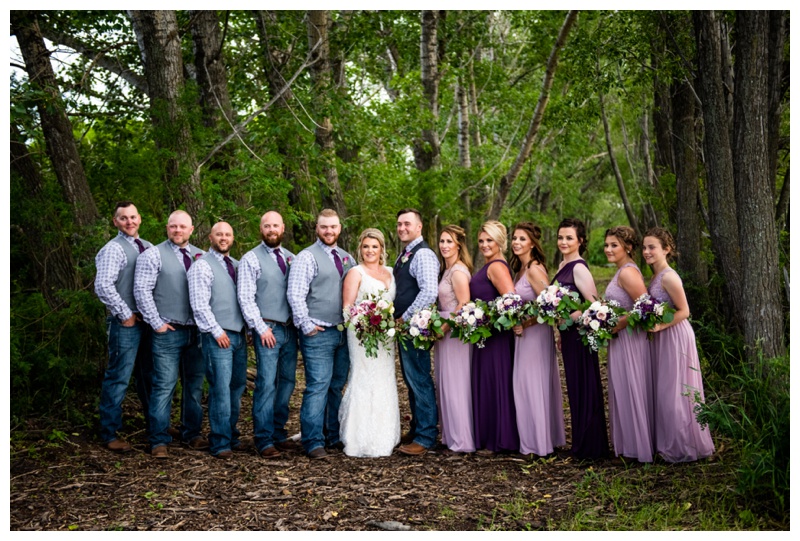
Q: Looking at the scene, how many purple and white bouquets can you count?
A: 6